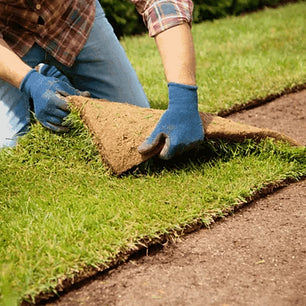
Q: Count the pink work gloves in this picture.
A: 0